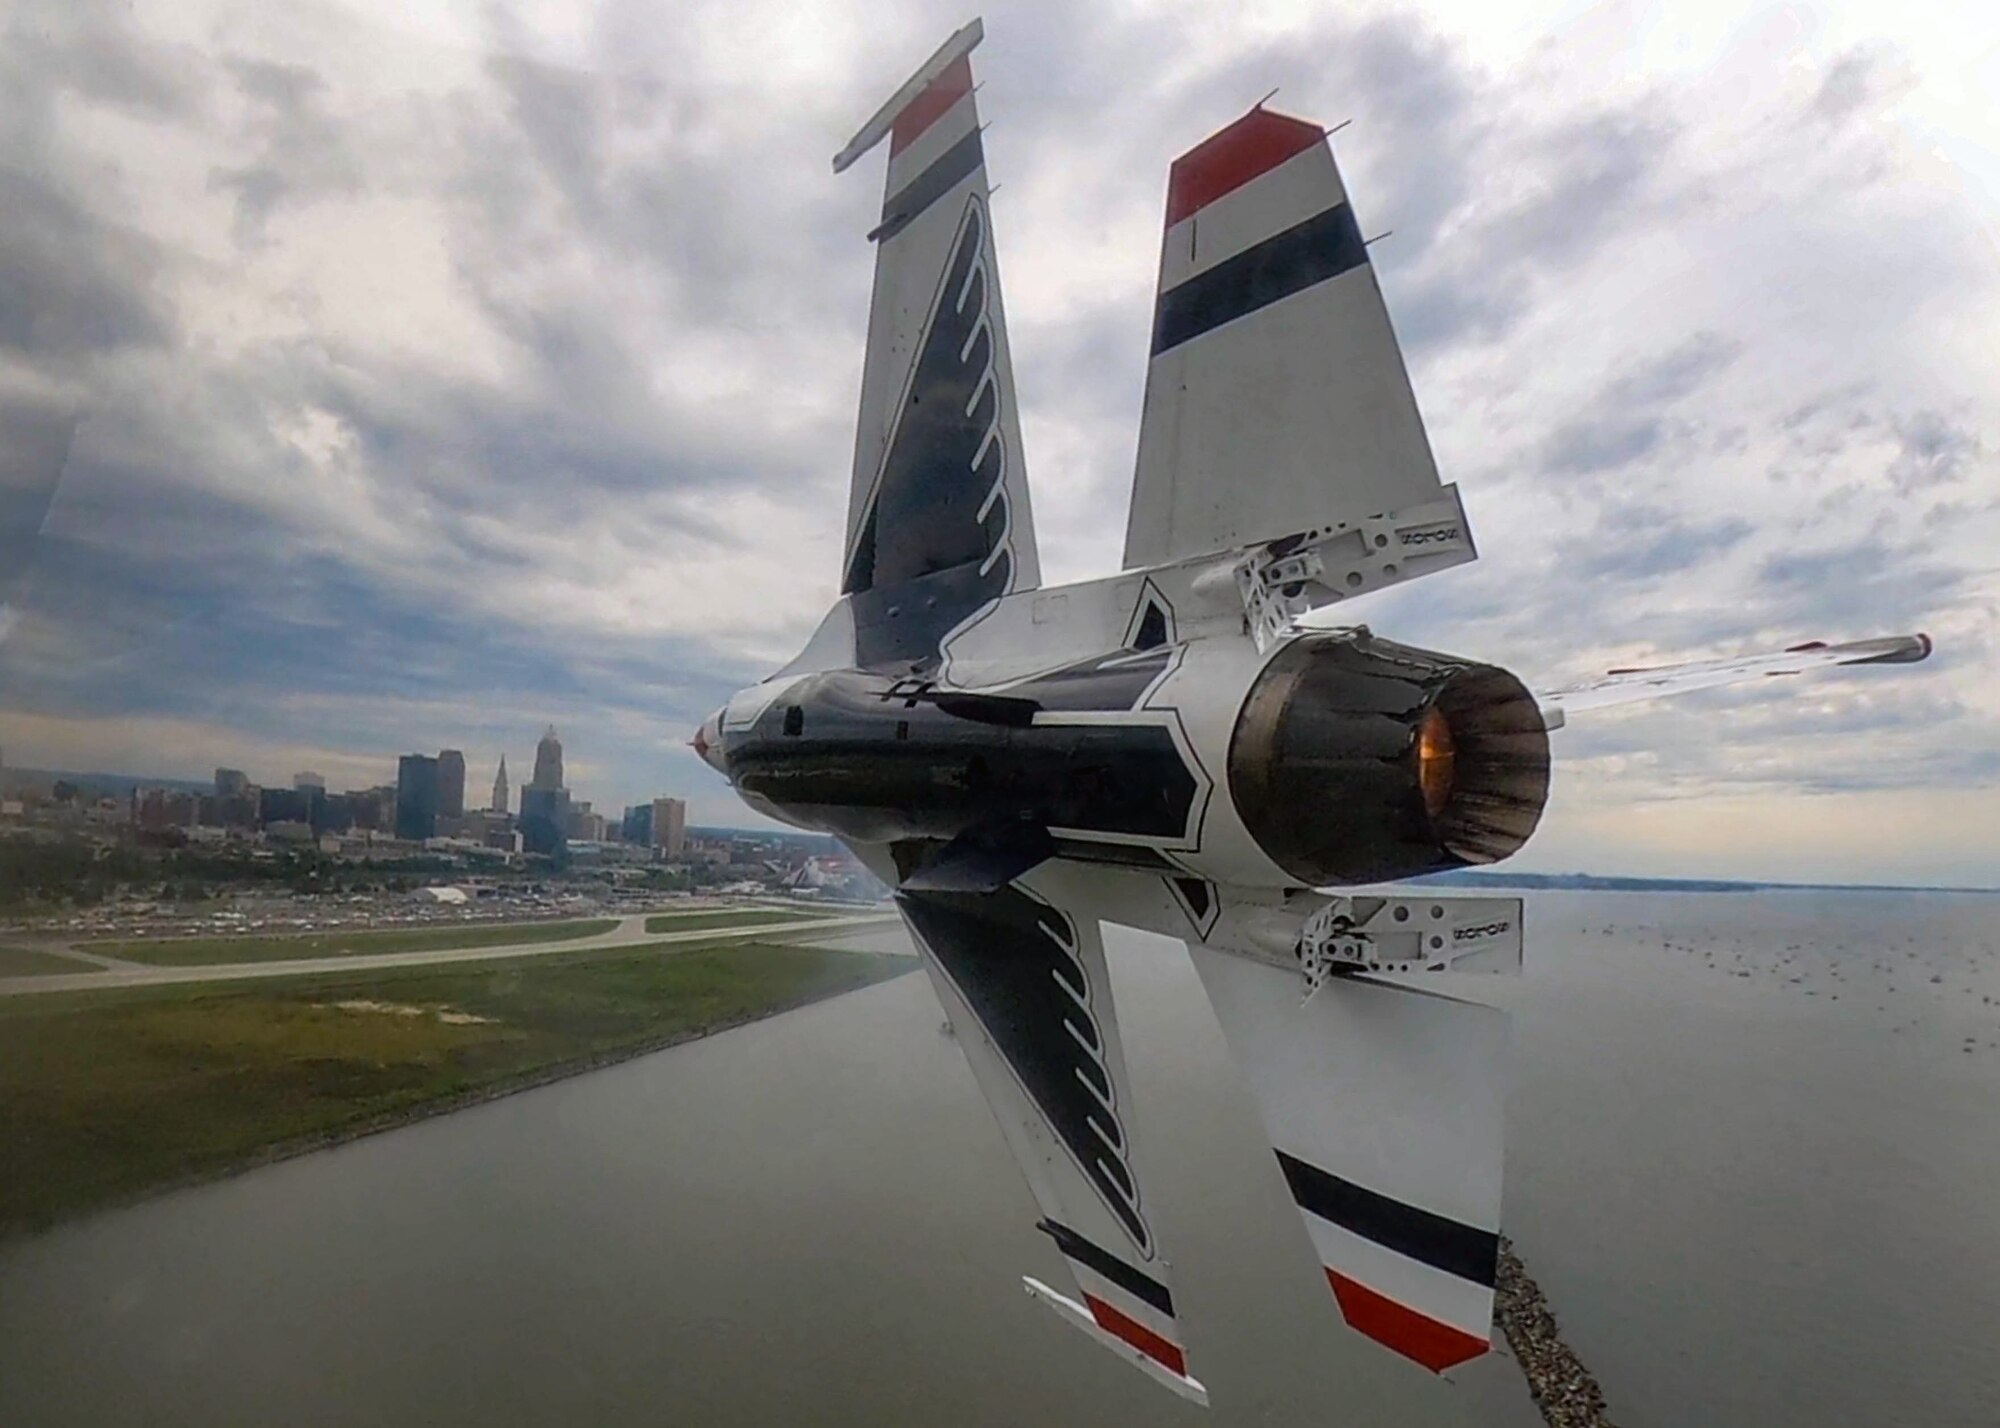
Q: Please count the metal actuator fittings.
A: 2